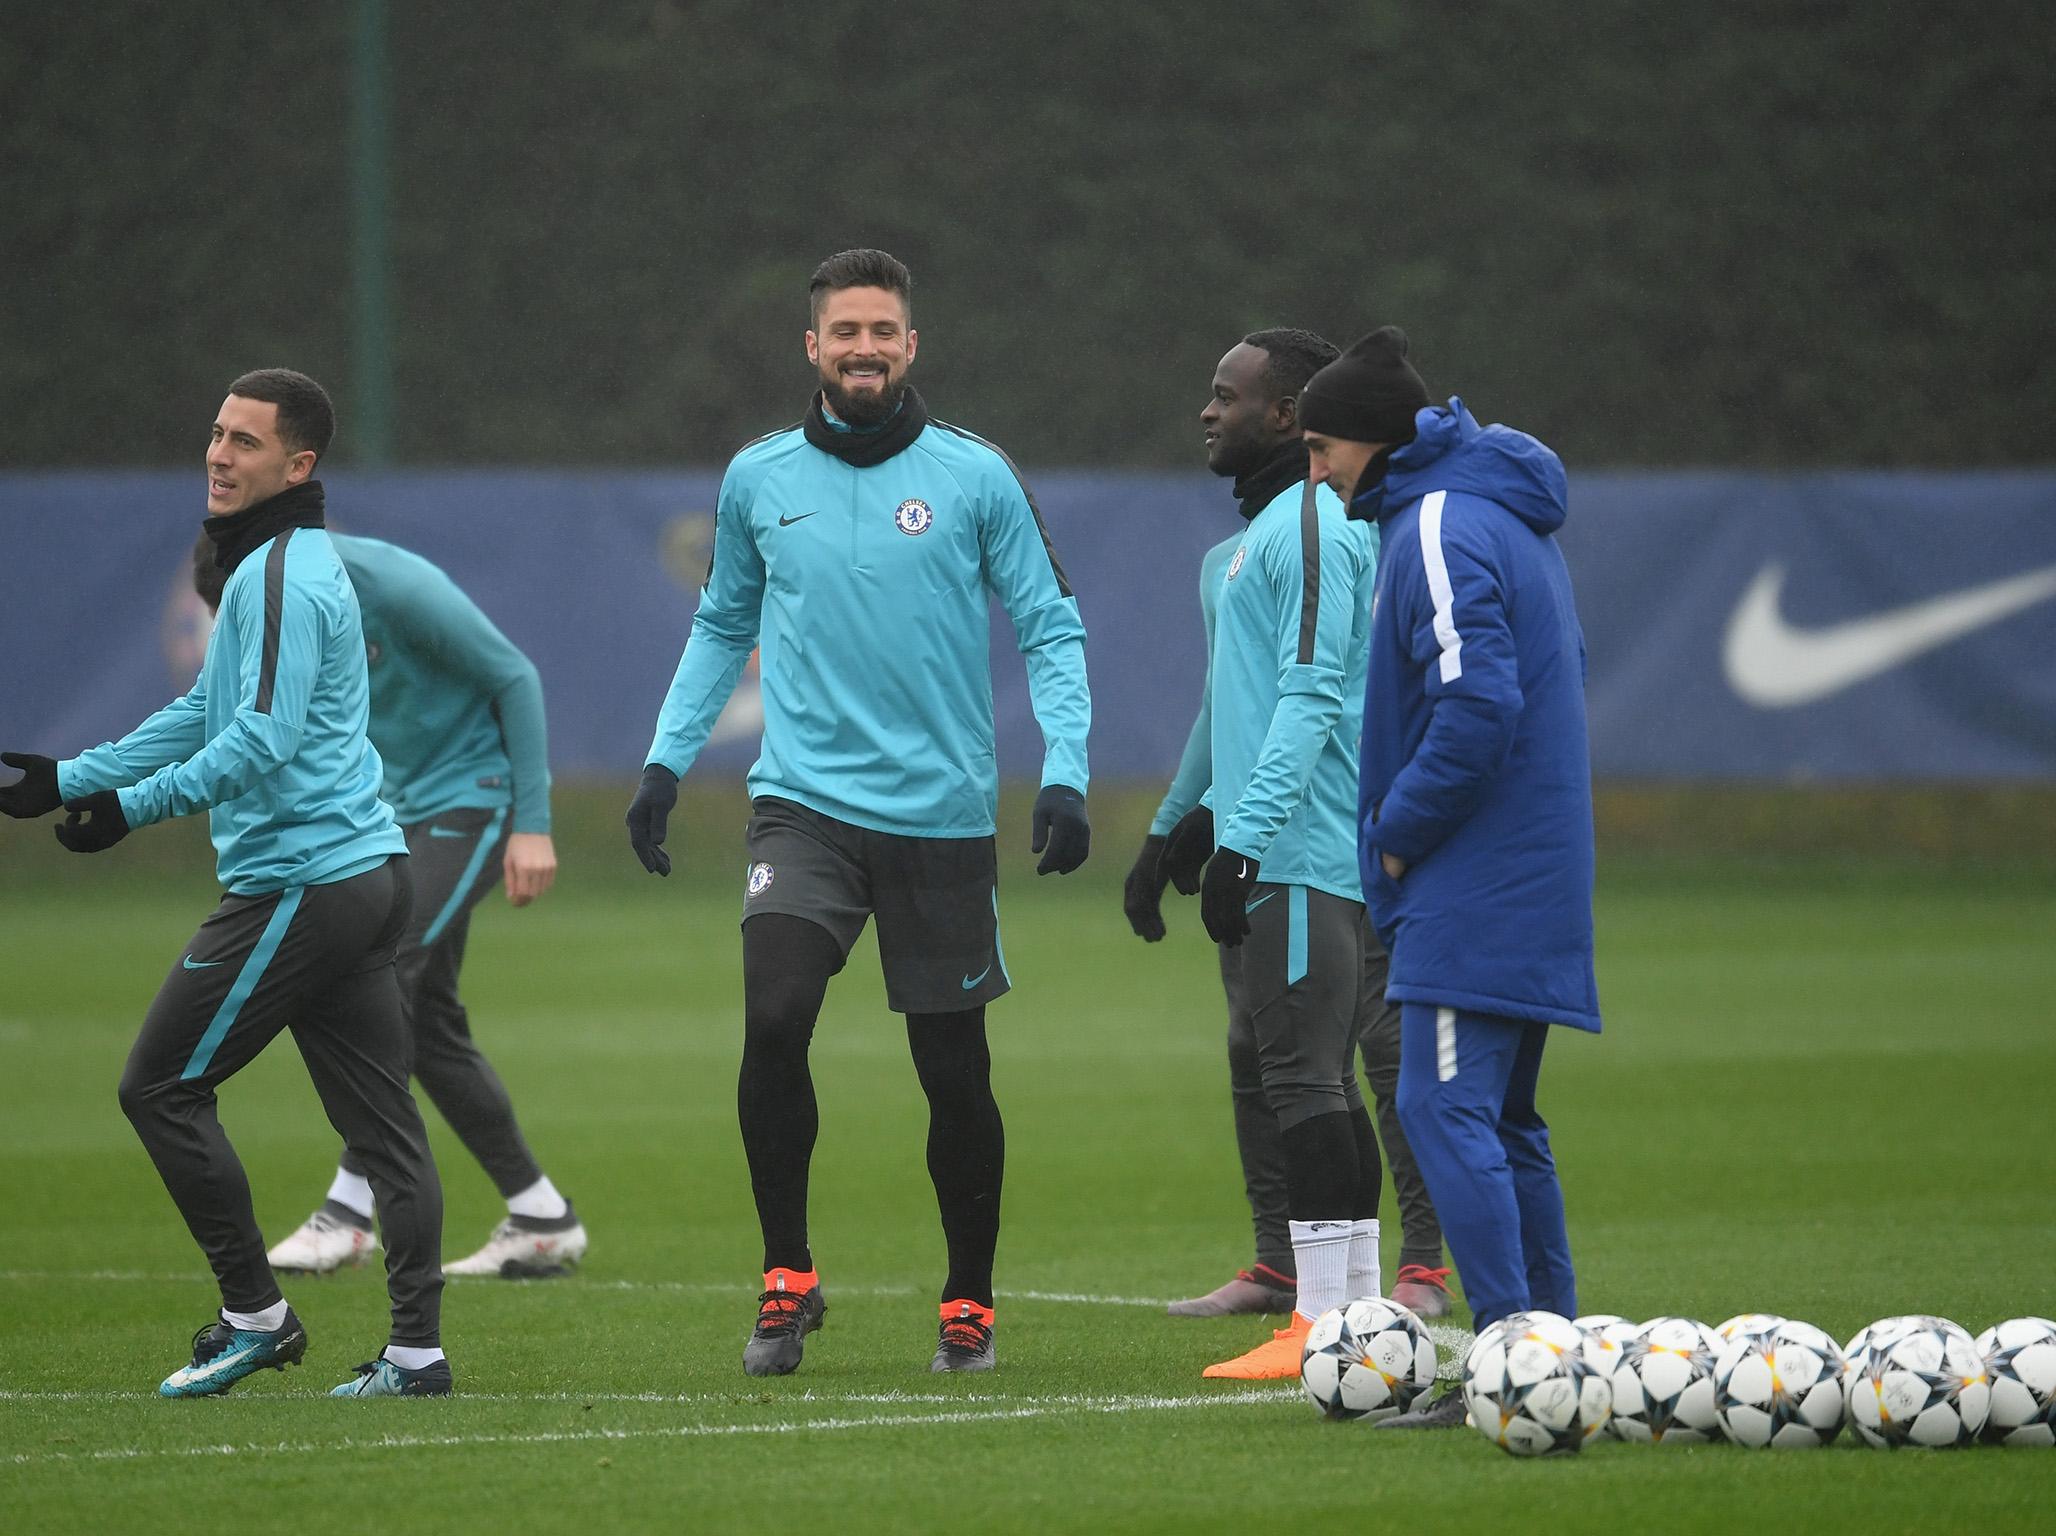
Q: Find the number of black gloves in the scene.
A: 7